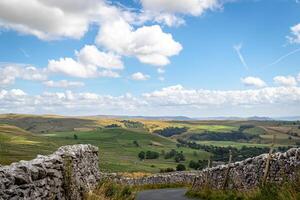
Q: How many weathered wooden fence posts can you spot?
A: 3